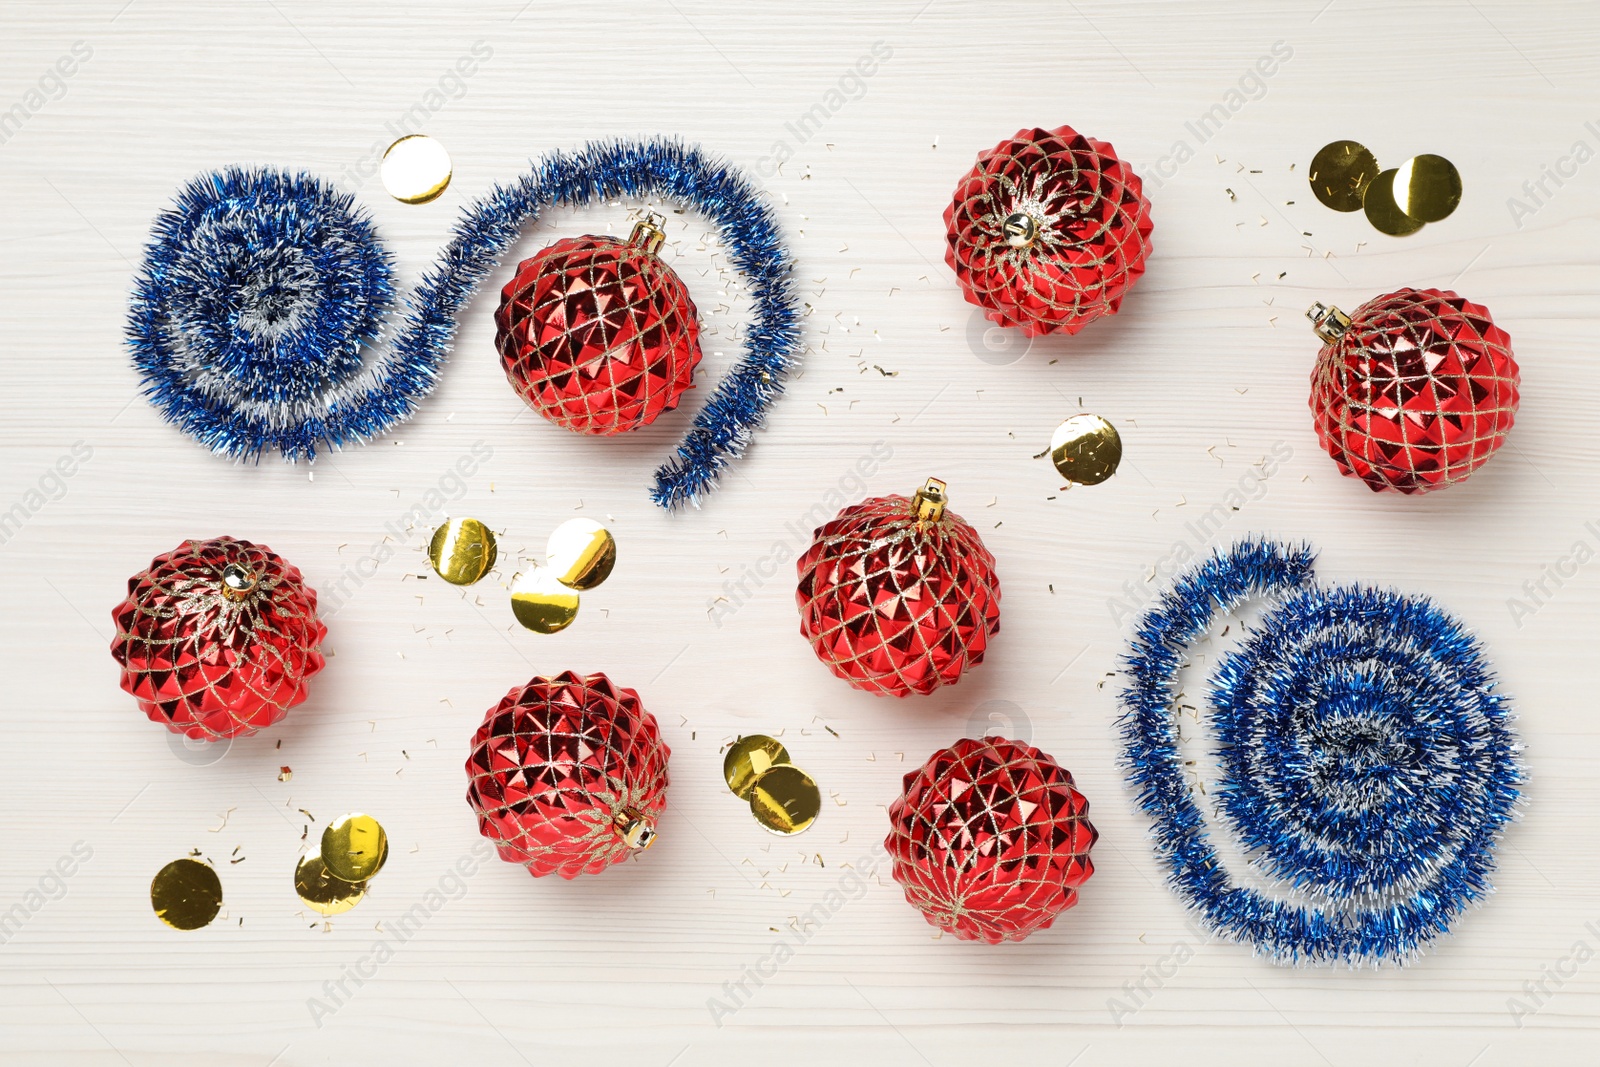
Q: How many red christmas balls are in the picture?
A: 7